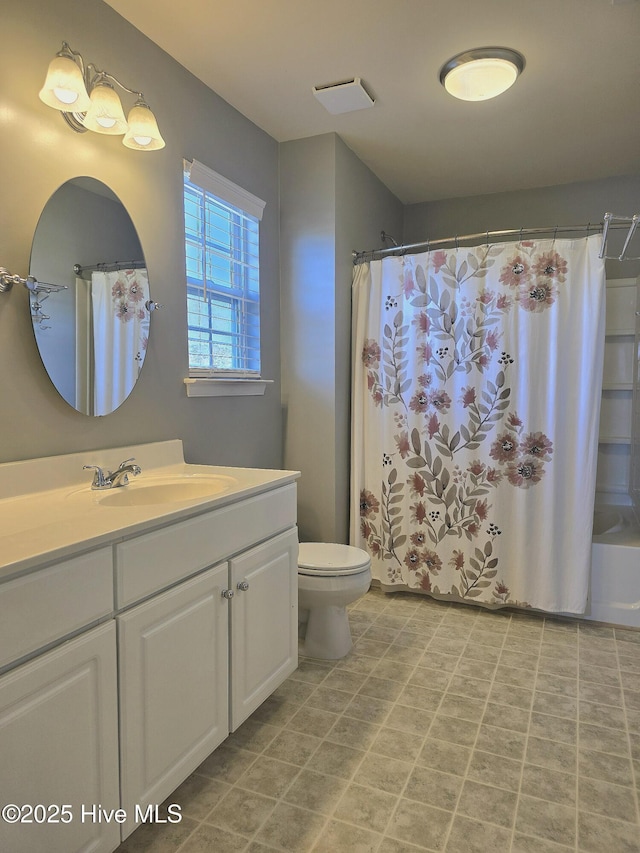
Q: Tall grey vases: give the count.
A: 0